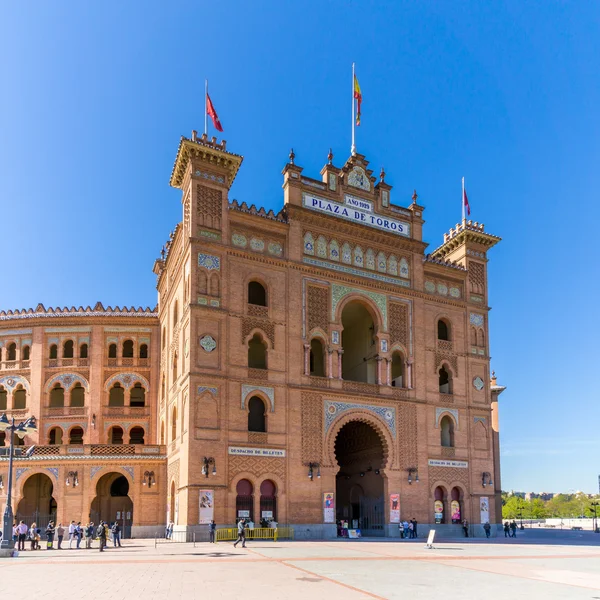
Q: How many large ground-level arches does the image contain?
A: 3